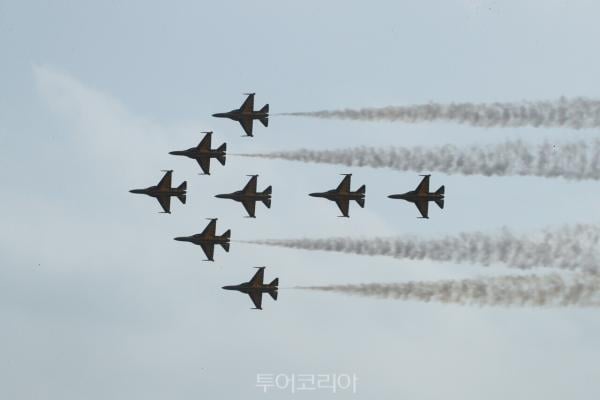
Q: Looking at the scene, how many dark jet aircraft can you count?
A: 8